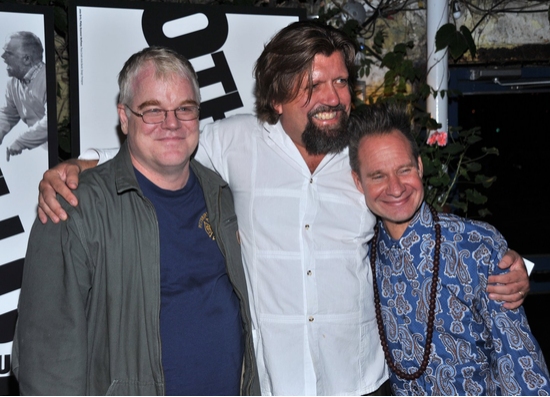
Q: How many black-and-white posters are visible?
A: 2